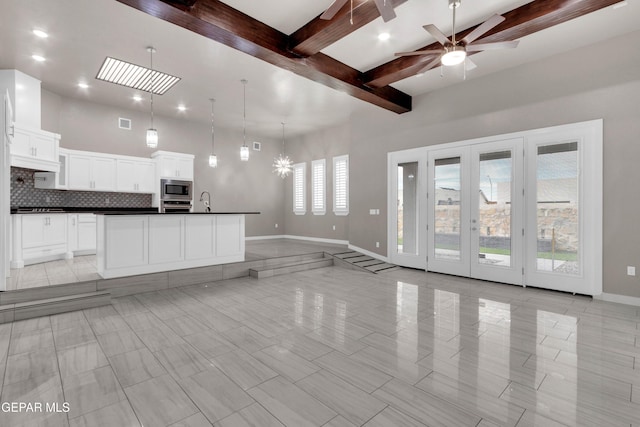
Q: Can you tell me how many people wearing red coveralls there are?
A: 0